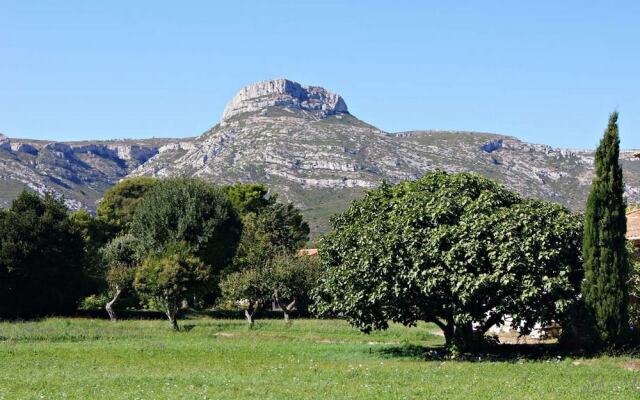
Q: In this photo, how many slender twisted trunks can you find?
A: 4